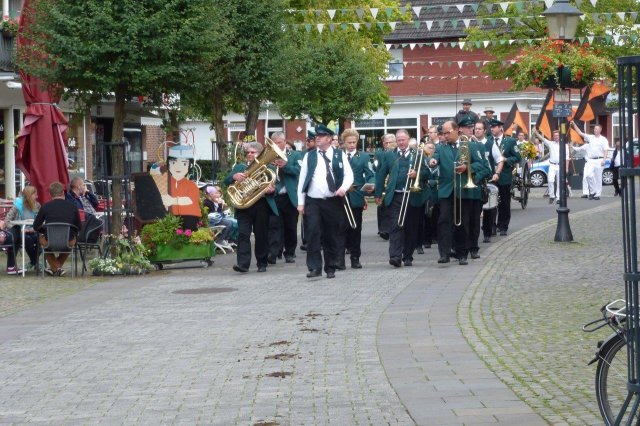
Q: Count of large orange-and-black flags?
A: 4